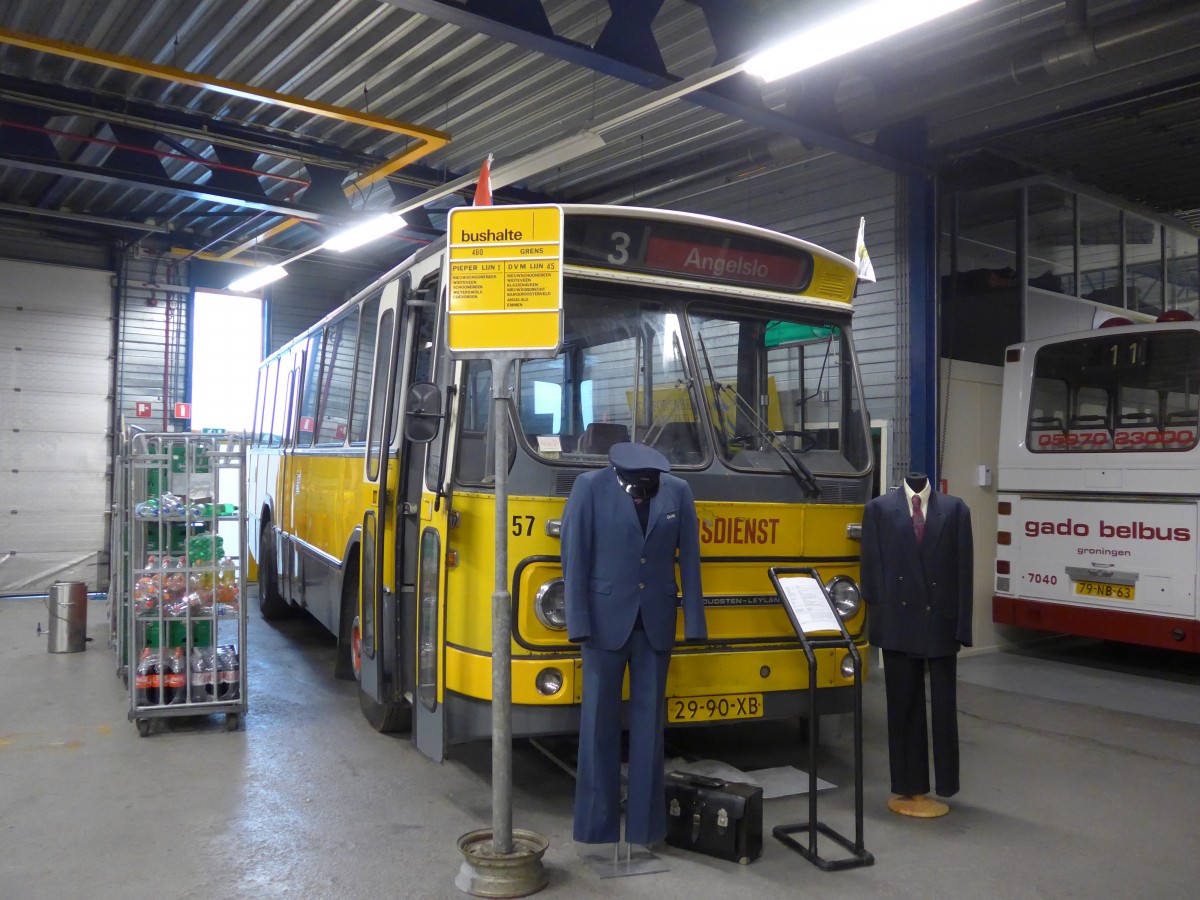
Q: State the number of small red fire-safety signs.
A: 2